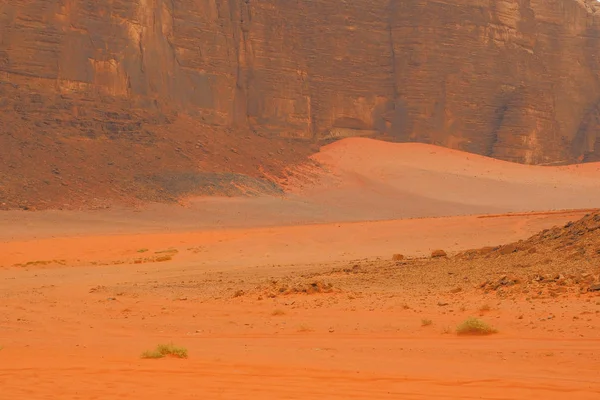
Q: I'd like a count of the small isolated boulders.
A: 2